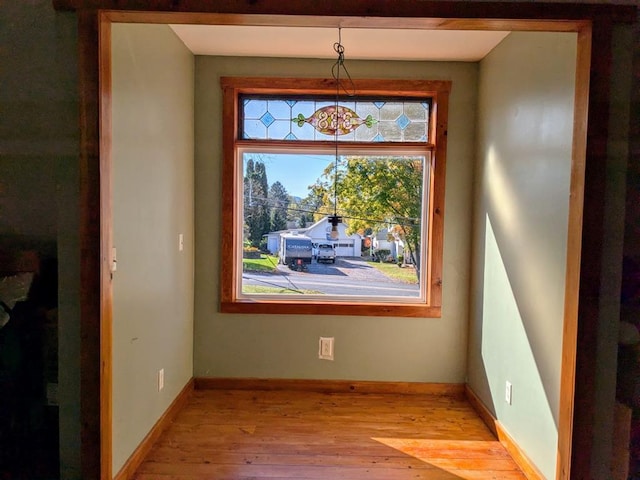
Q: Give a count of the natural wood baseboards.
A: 3